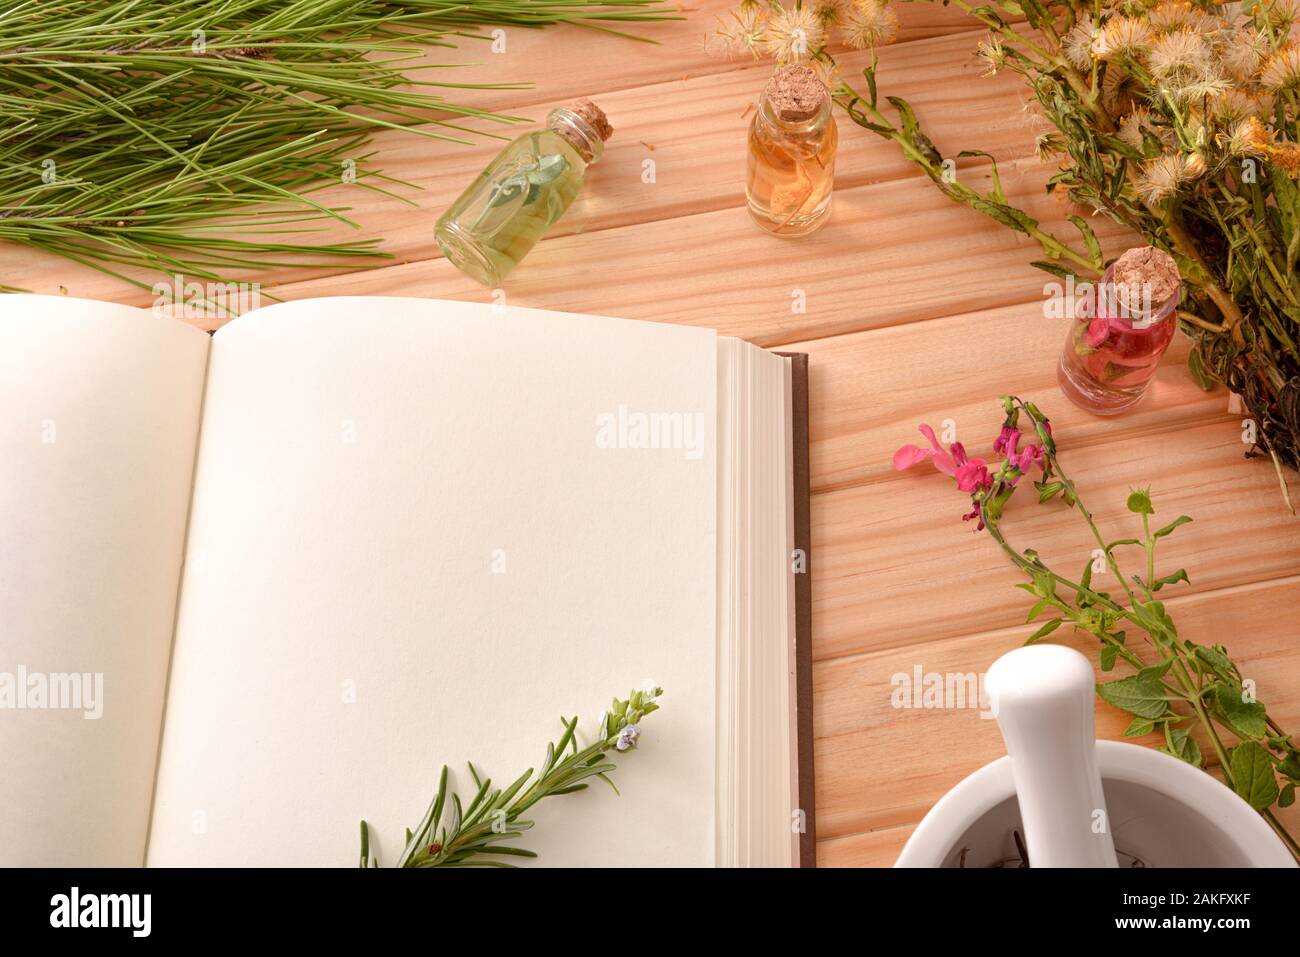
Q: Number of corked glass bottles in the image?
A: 3